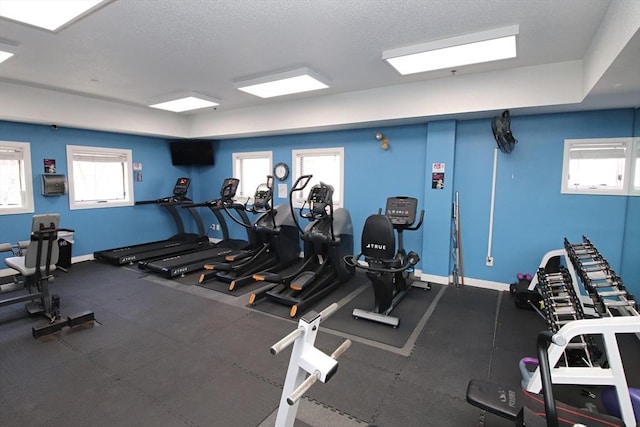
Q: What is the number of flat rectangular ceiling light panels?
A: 5